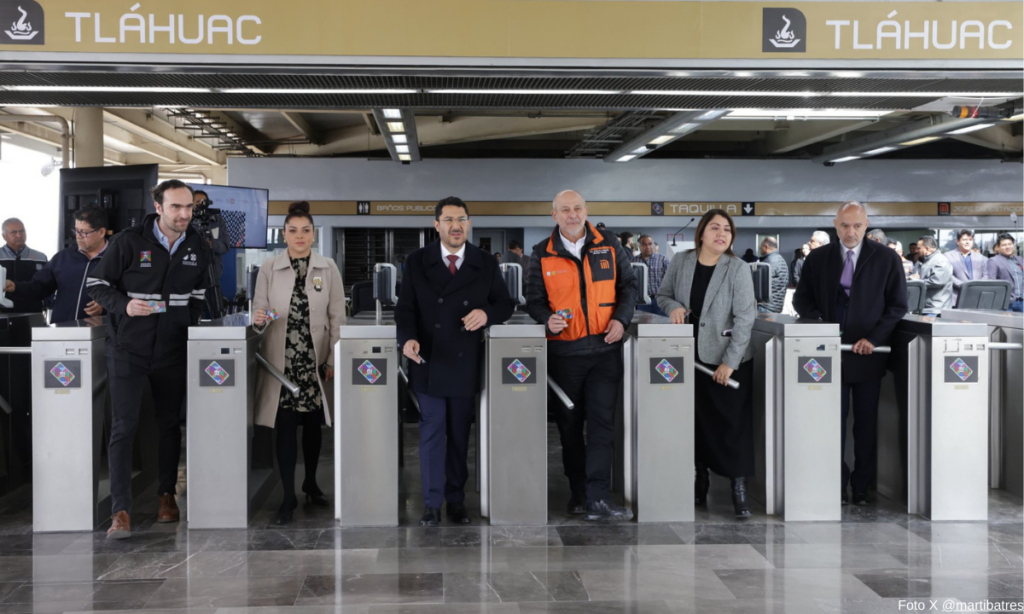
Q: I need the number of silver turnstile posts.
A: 7